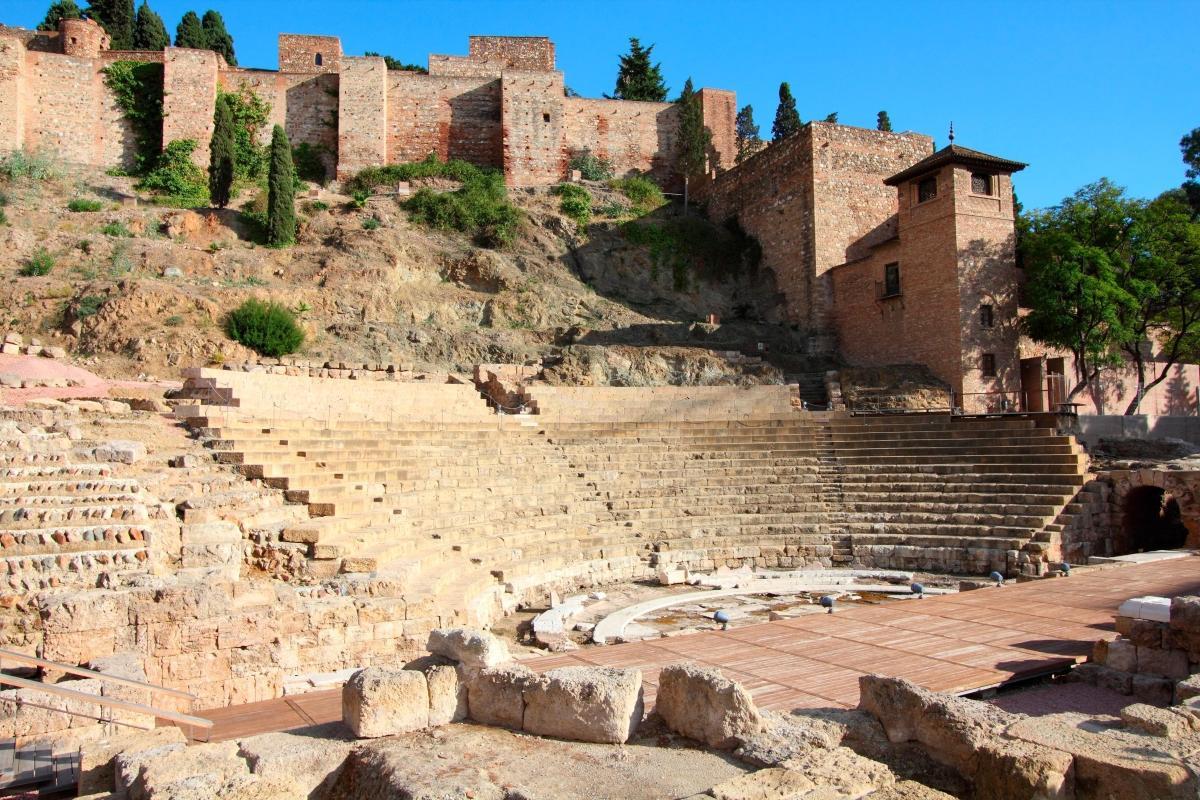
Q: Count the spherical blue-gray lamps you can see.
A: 5